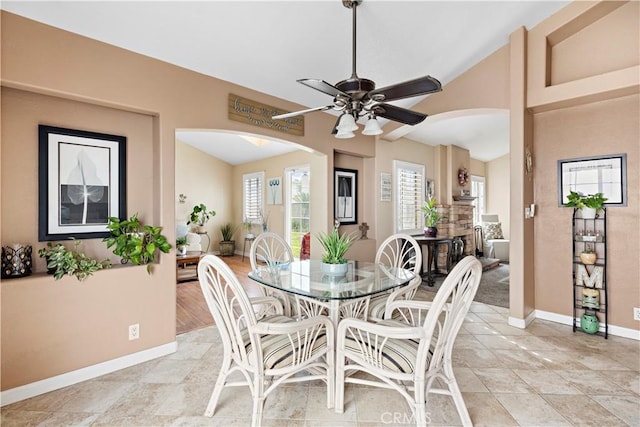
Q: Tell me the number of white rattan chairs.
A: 4